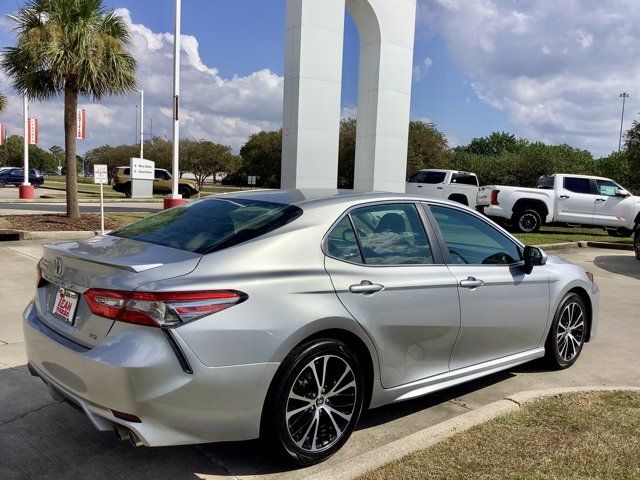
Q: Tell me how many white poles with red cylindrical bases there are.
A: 2